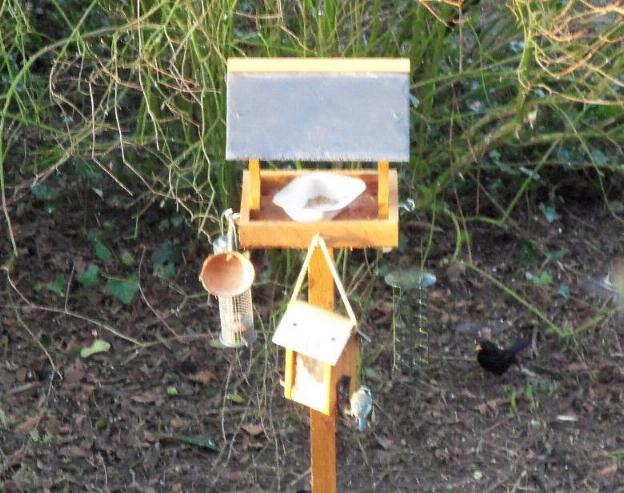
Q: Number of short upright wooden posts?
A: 2